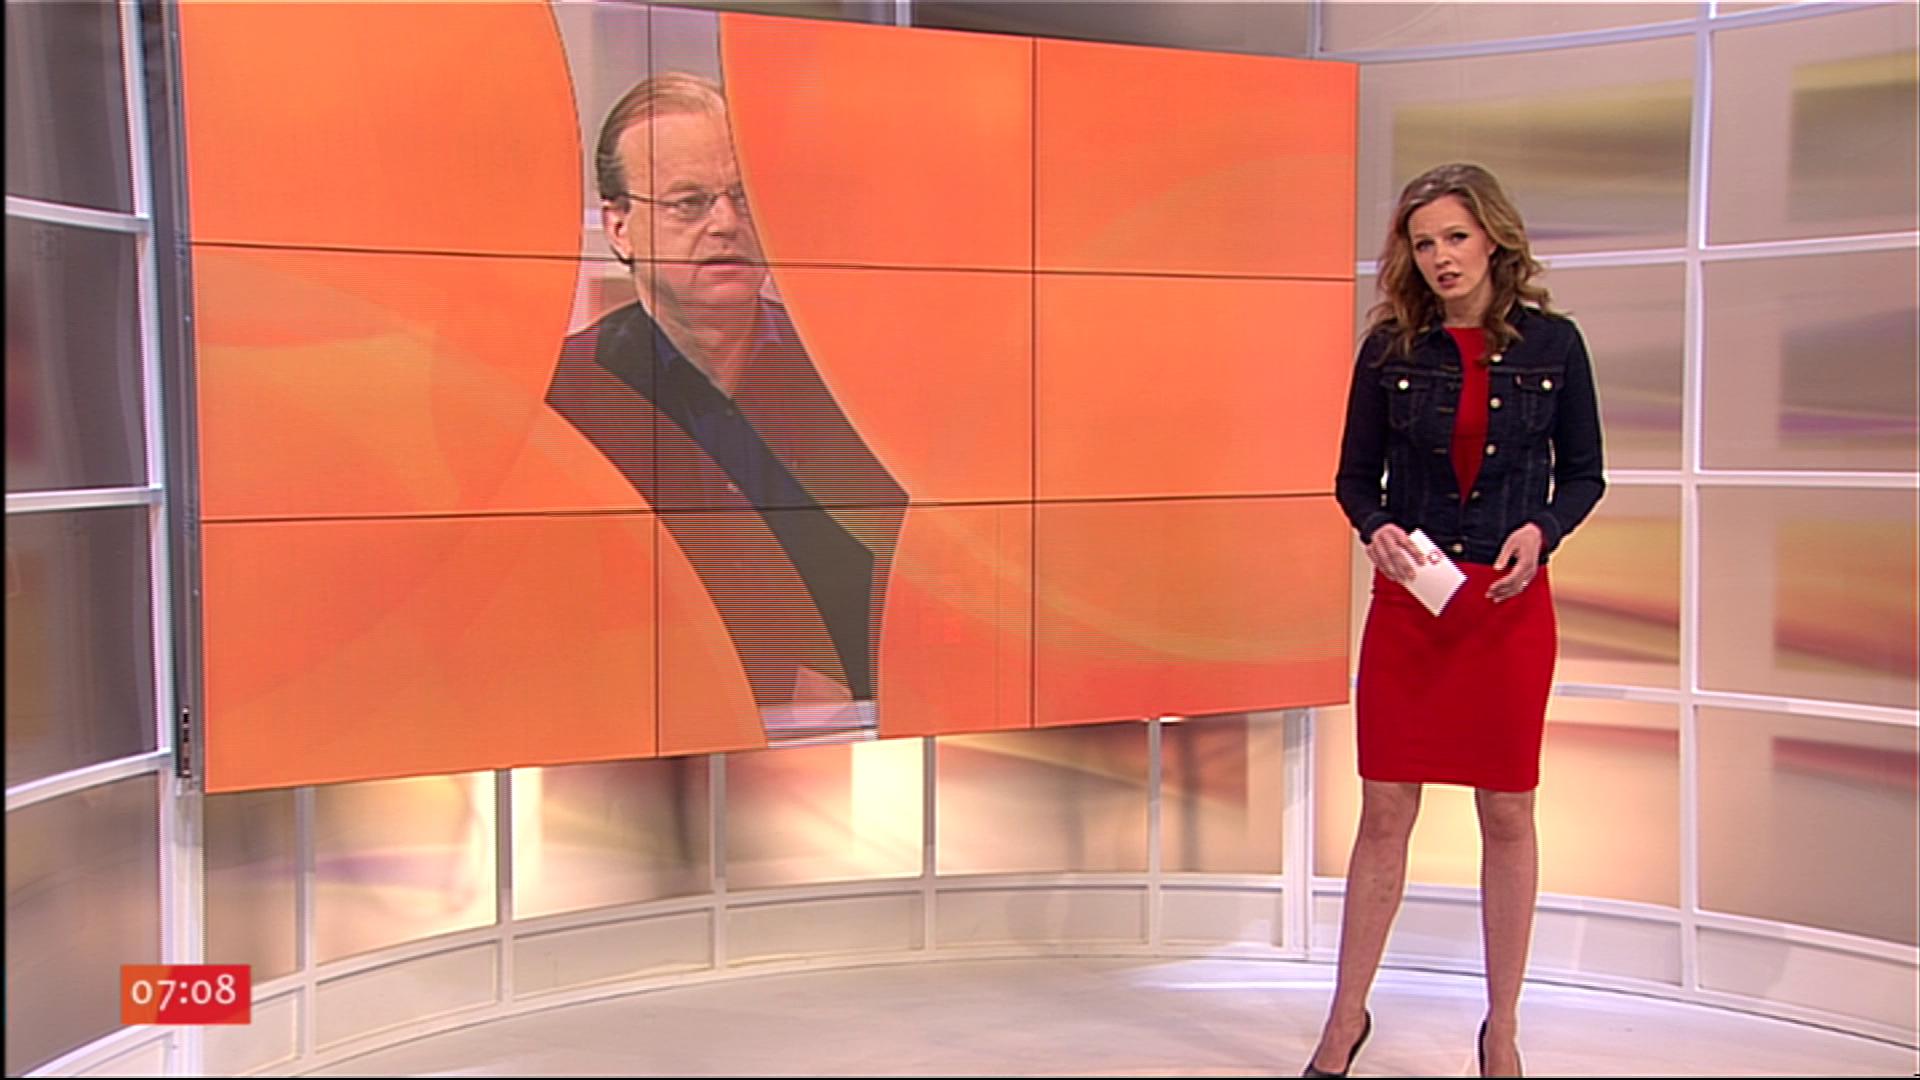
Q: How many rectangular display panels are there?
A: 9